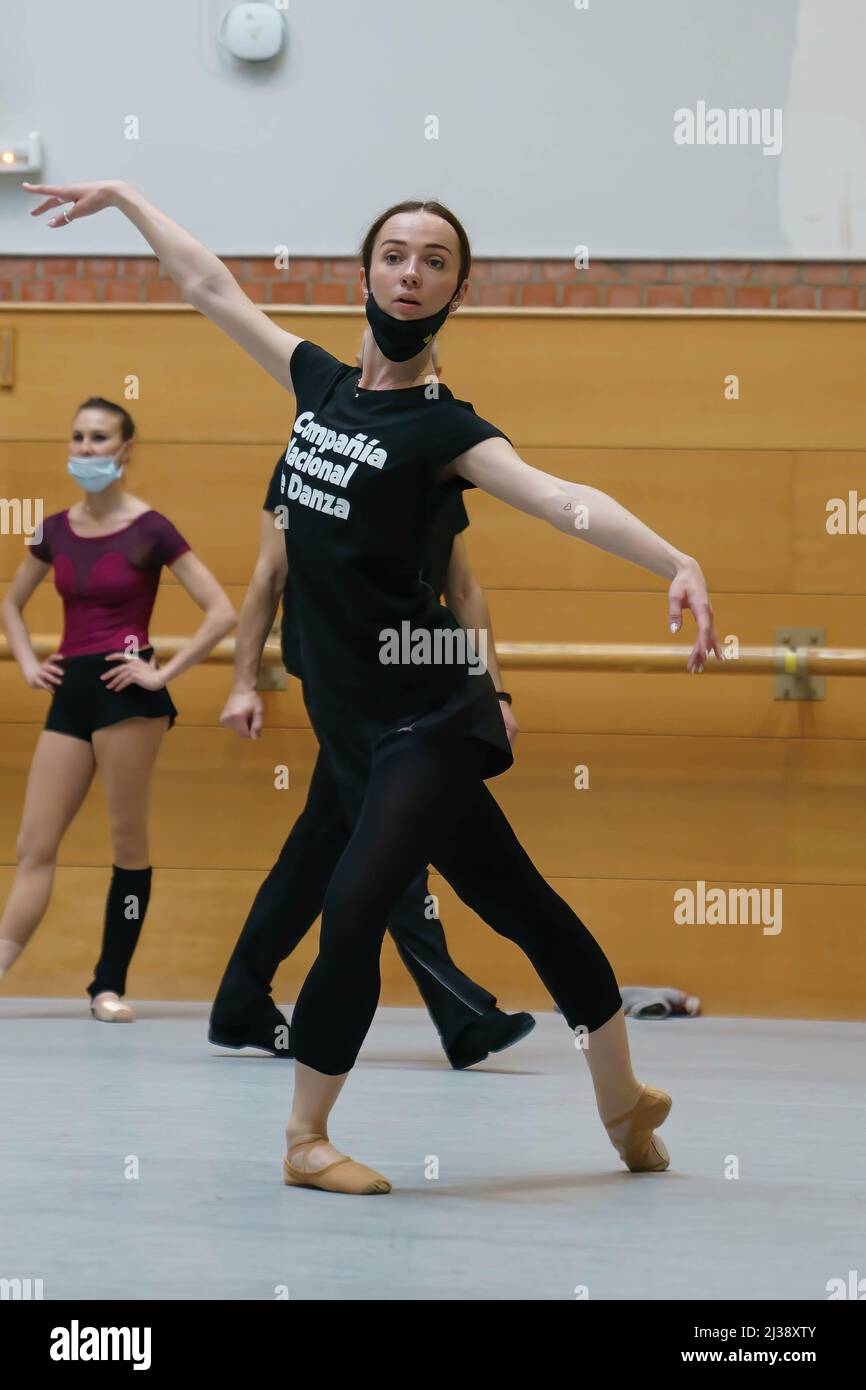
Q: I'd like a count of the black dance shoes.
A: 2